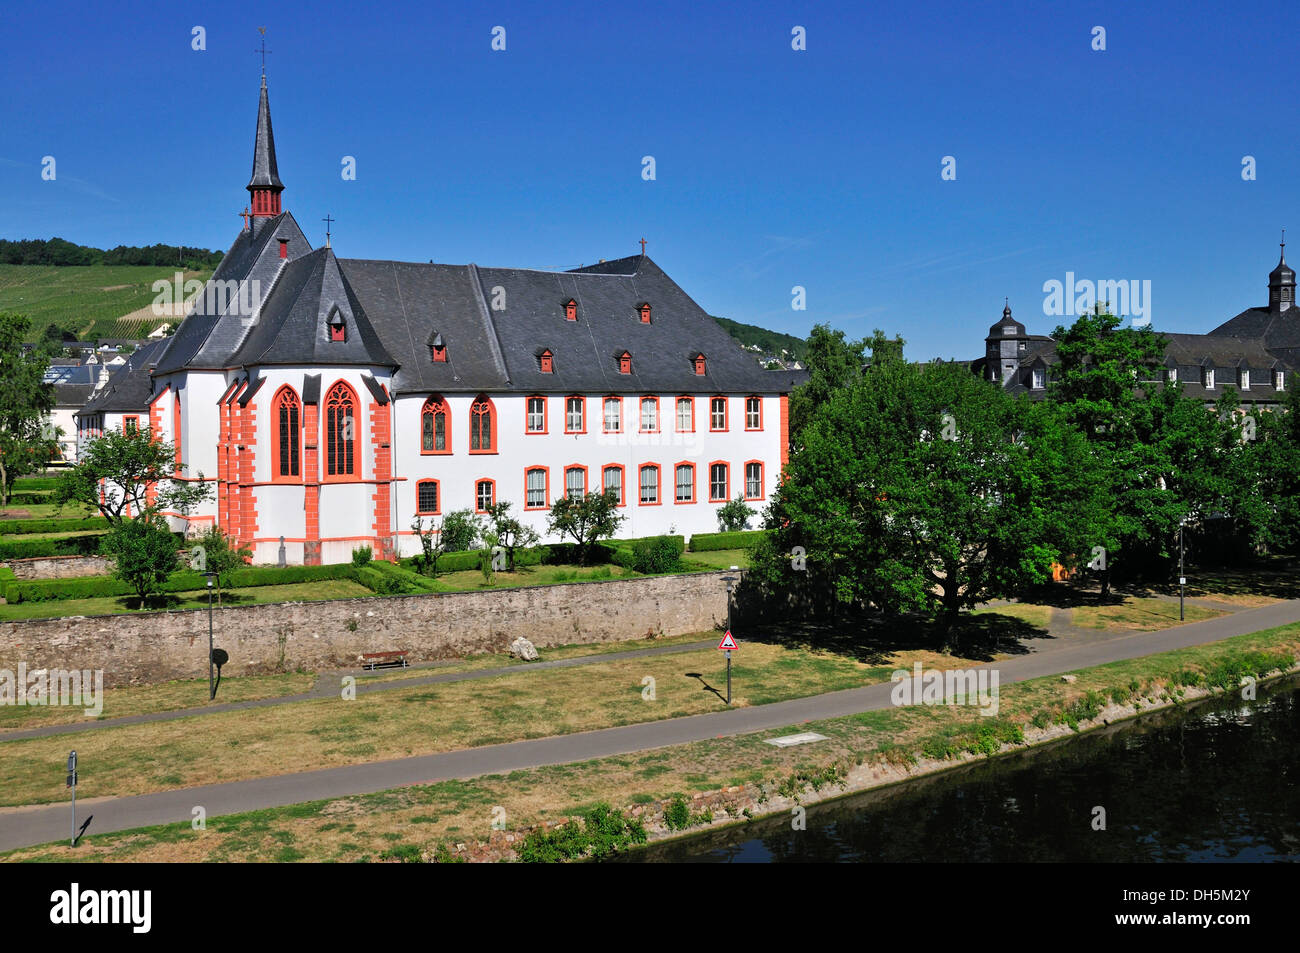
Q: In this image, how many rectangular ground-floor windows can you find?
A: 9